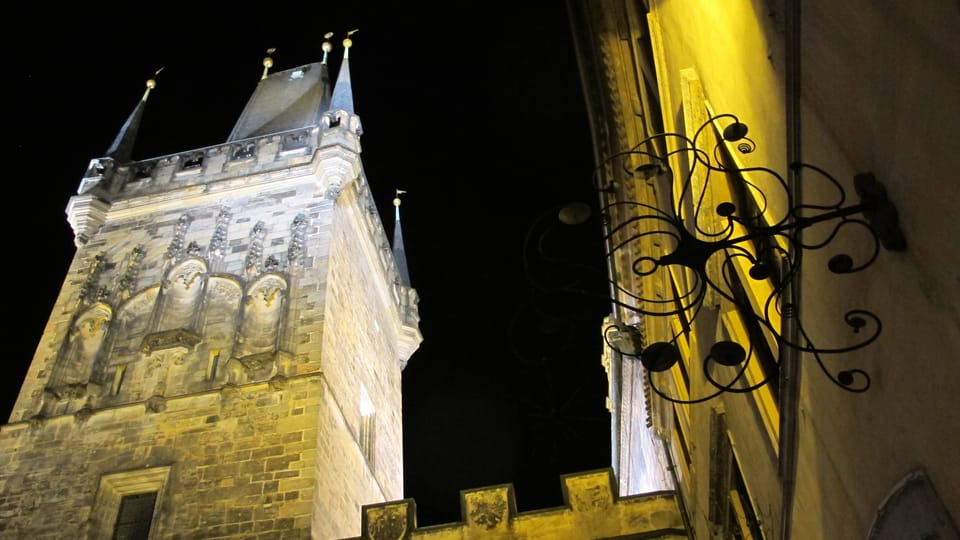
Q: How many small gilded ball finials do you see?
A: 5